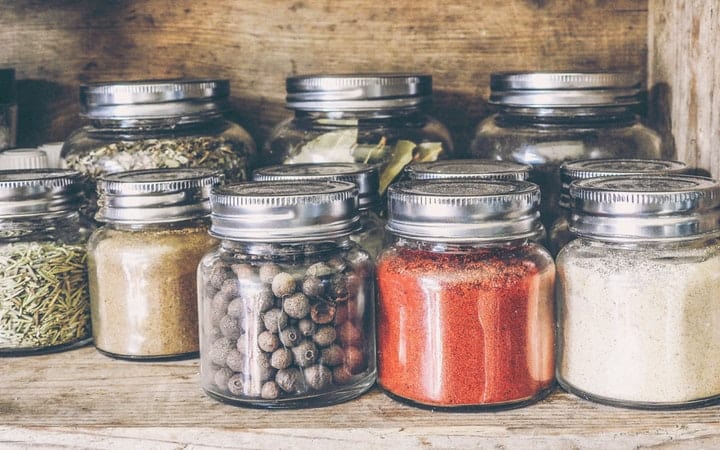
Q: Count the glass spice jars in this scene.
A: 11